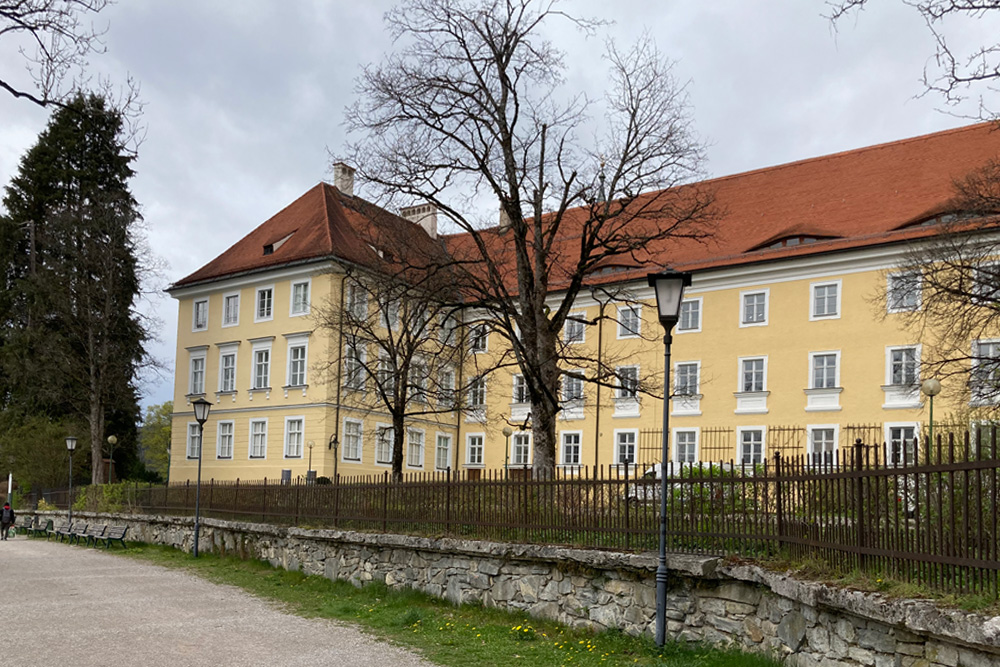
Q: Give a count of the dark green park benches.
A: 6